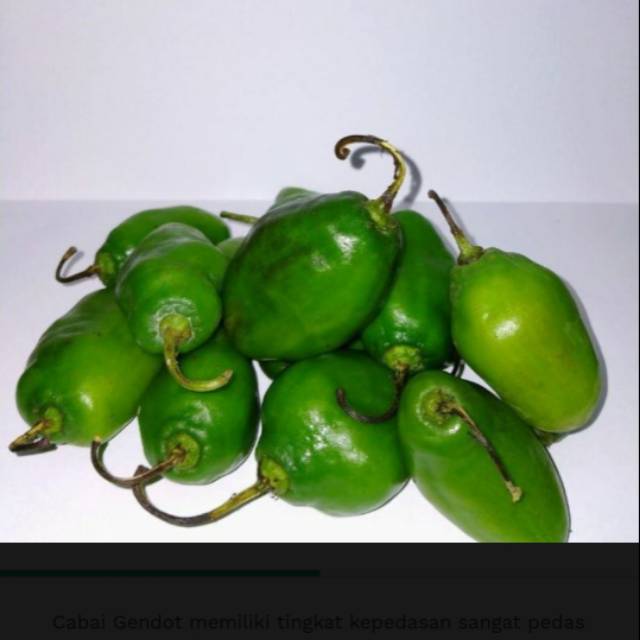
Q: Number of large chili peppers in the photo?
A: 9